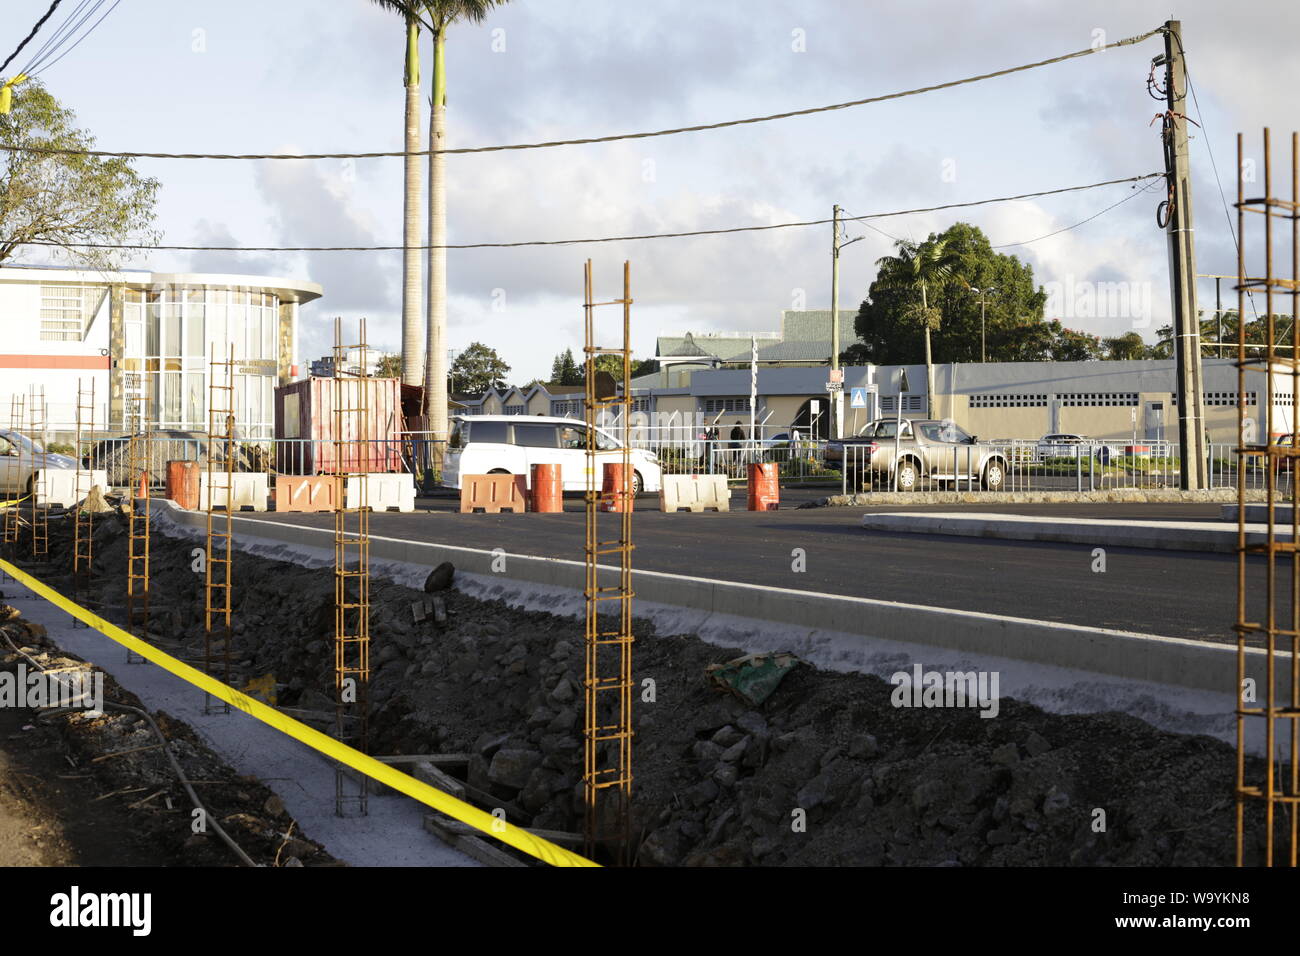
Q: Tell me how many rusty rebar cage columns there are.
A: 8